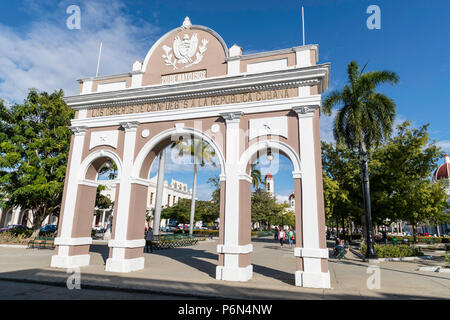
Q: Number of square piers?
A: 4